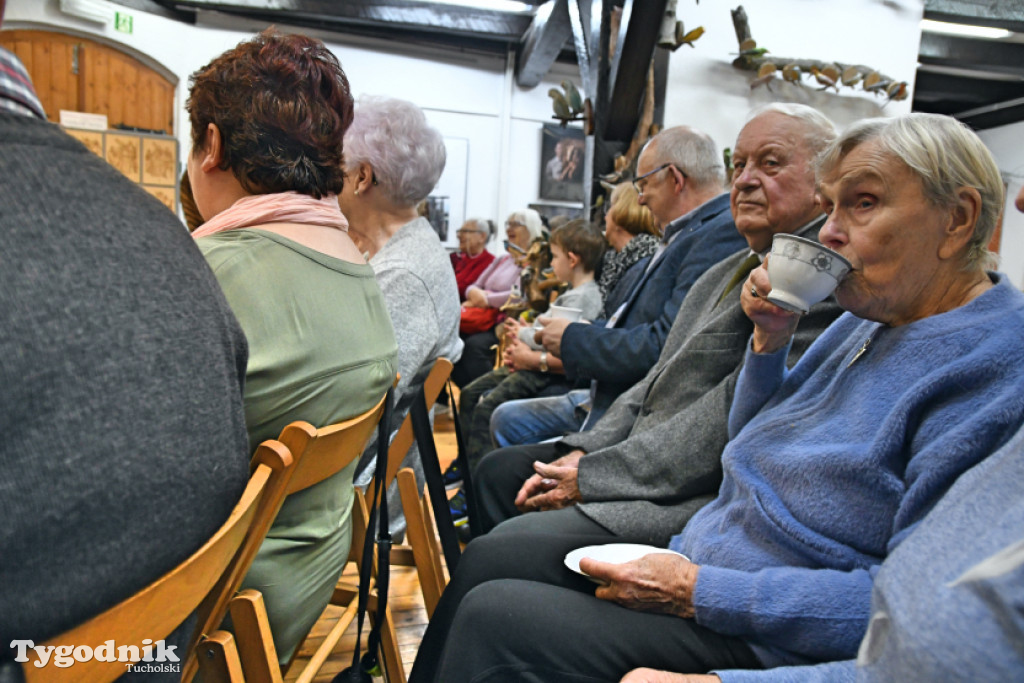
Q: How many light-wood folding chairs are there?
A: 3